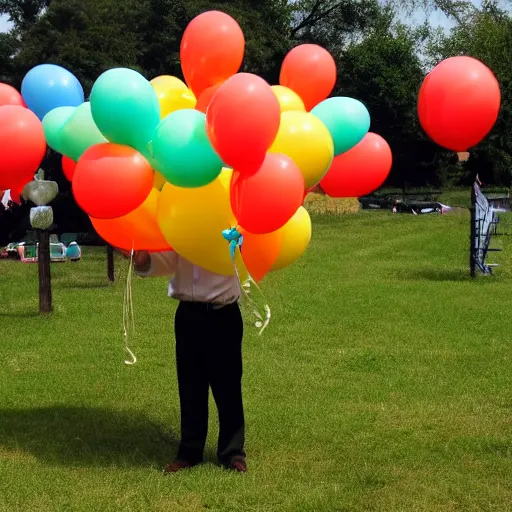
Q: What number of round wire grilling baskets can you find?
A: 0